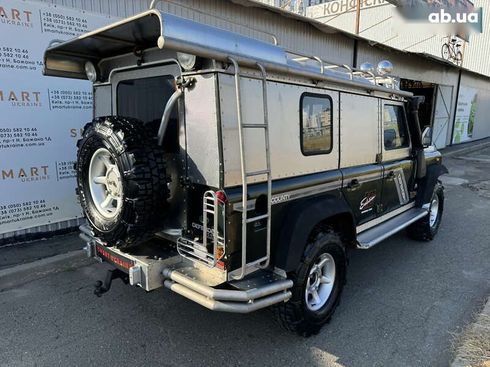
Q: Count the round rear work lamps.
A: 2